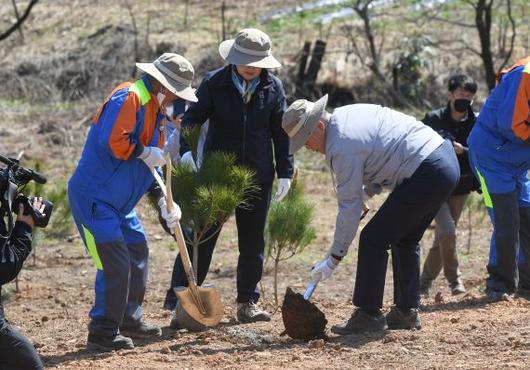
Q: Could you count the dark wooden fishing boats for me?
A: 0